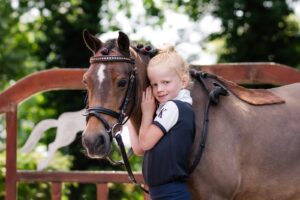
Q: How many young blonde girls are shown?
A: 1